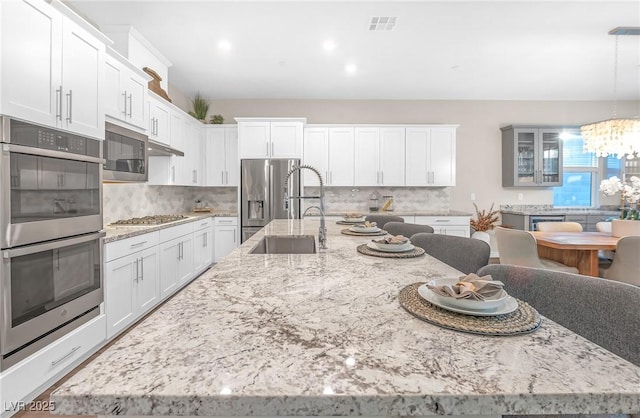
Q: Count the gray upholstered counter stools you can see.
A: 4